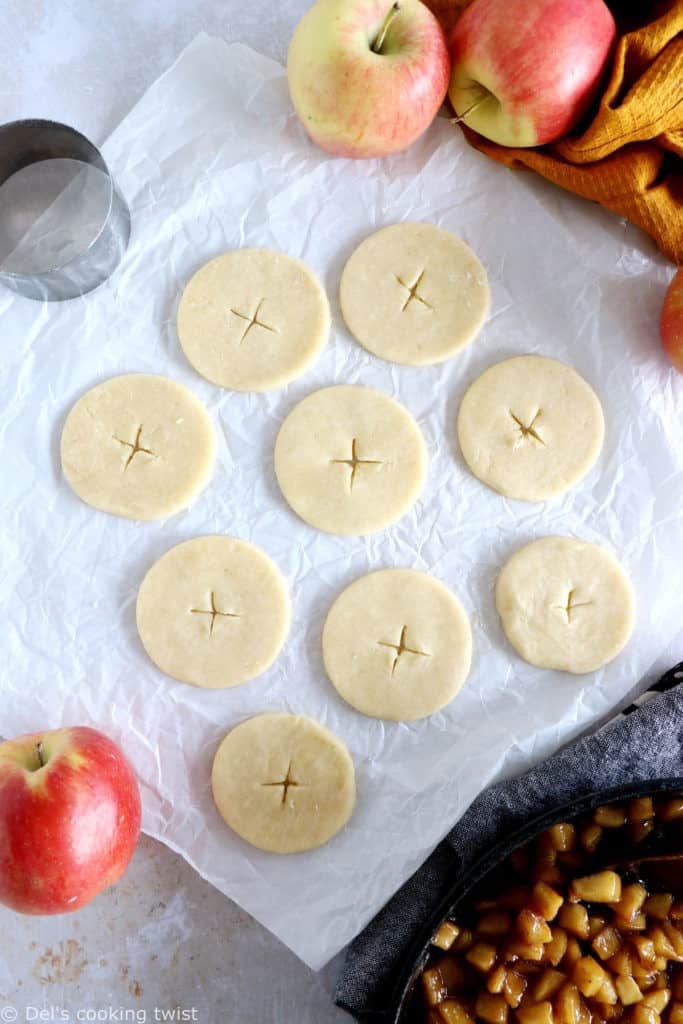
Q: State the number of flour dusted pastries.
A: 9